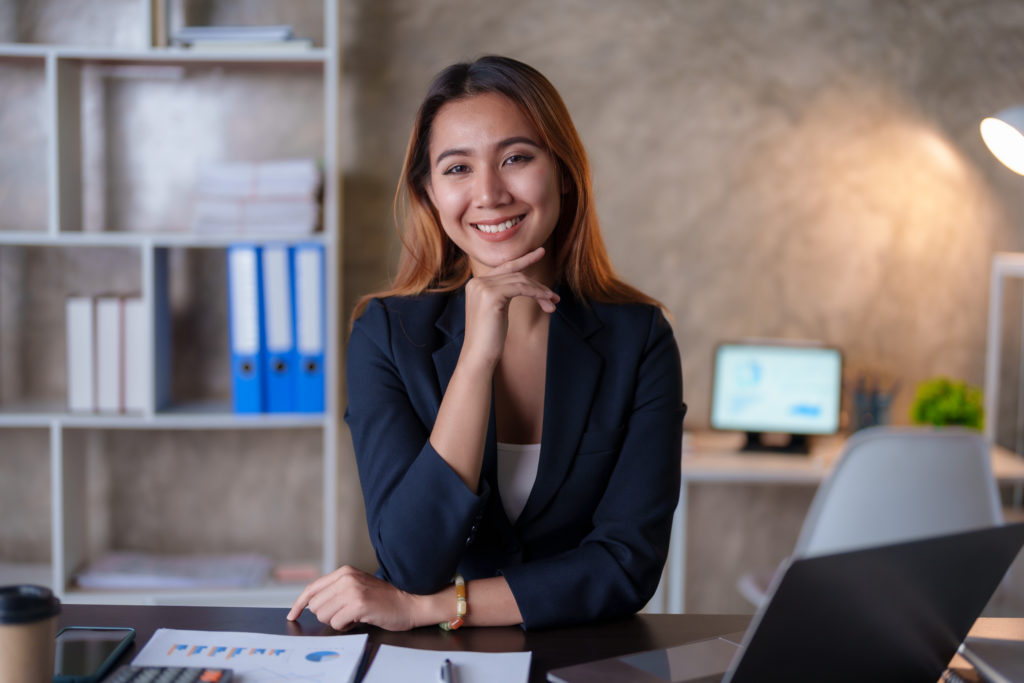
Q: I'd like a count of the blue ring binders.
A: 3